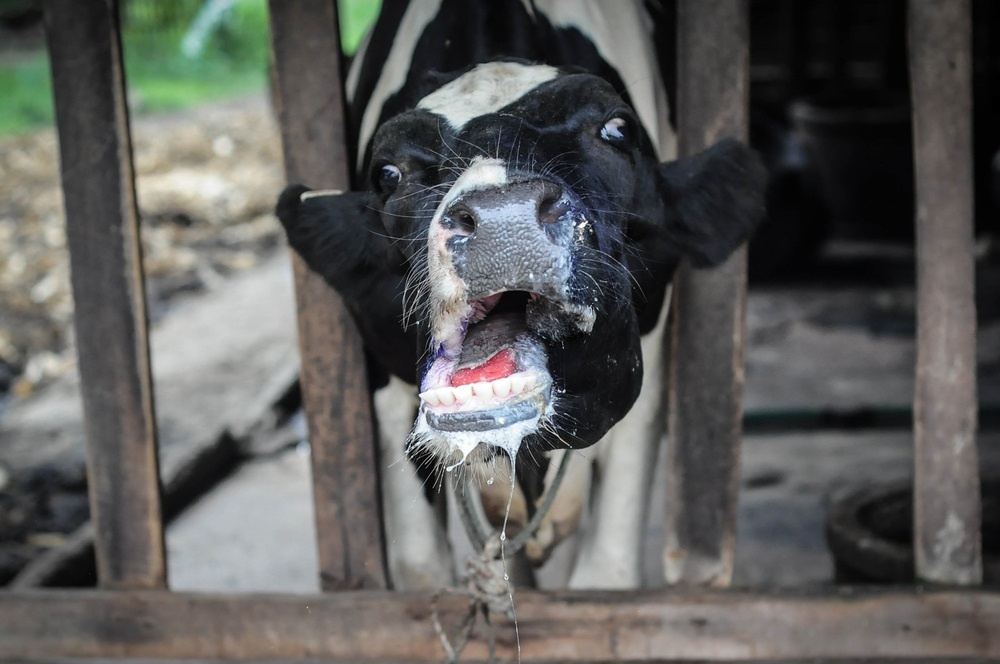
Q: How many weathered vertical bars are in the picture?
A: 4